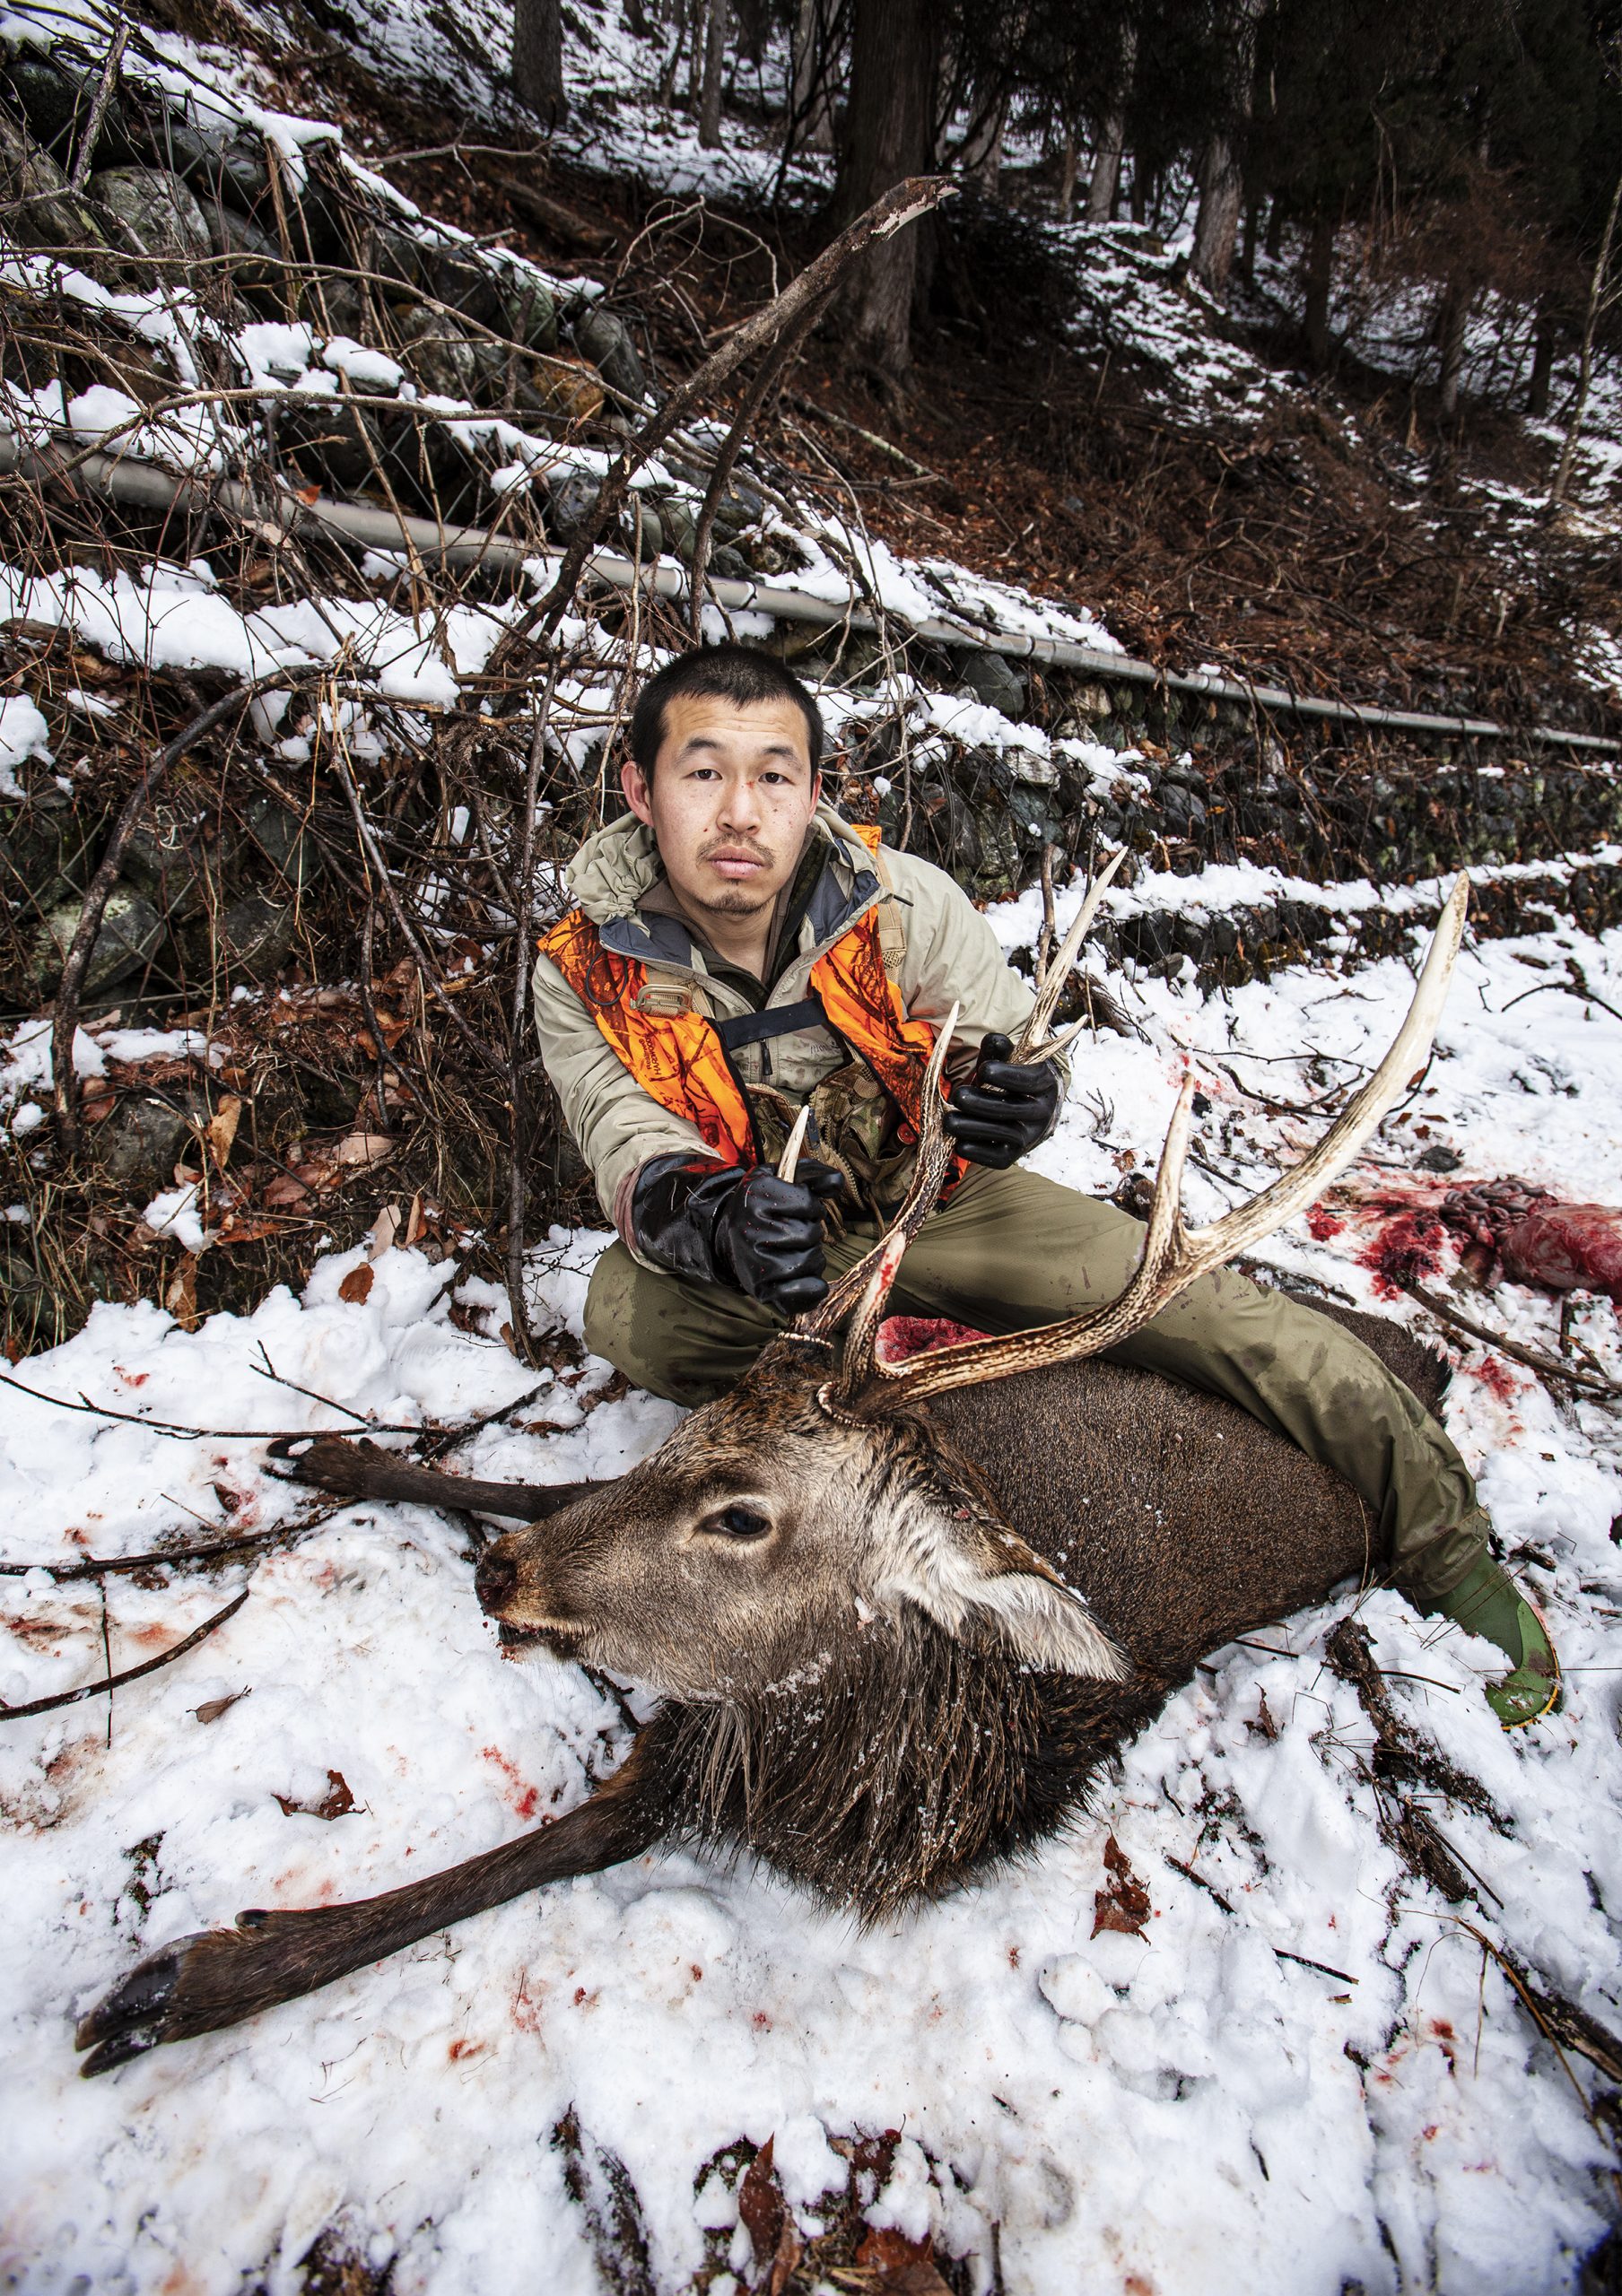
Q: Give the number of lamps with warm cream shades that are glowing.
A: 0